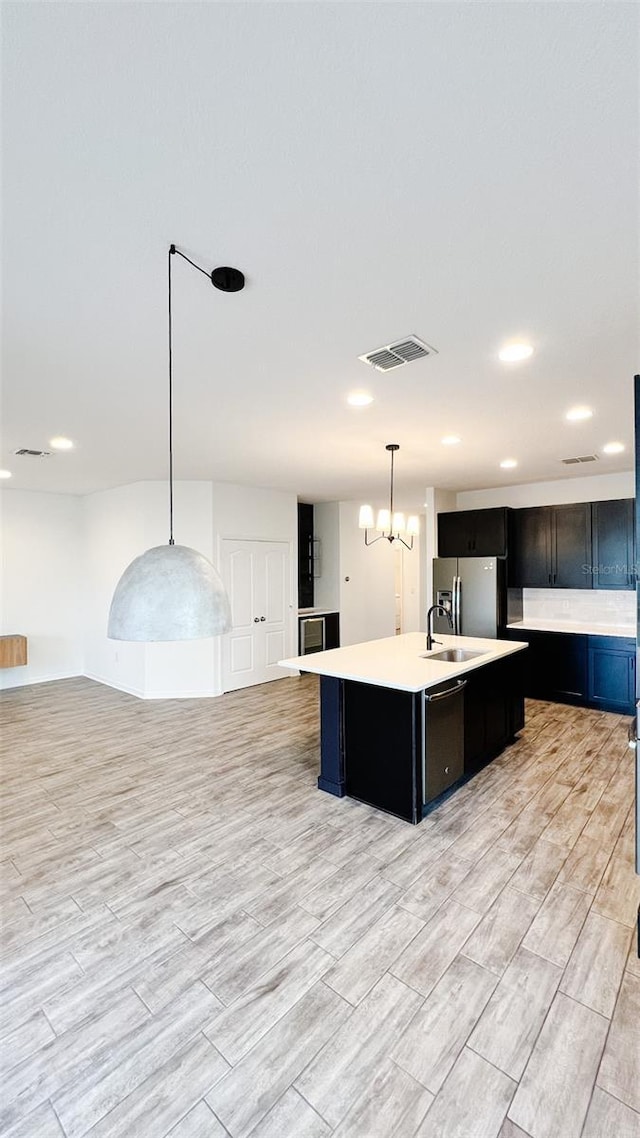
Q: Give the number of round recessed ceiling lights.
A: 8